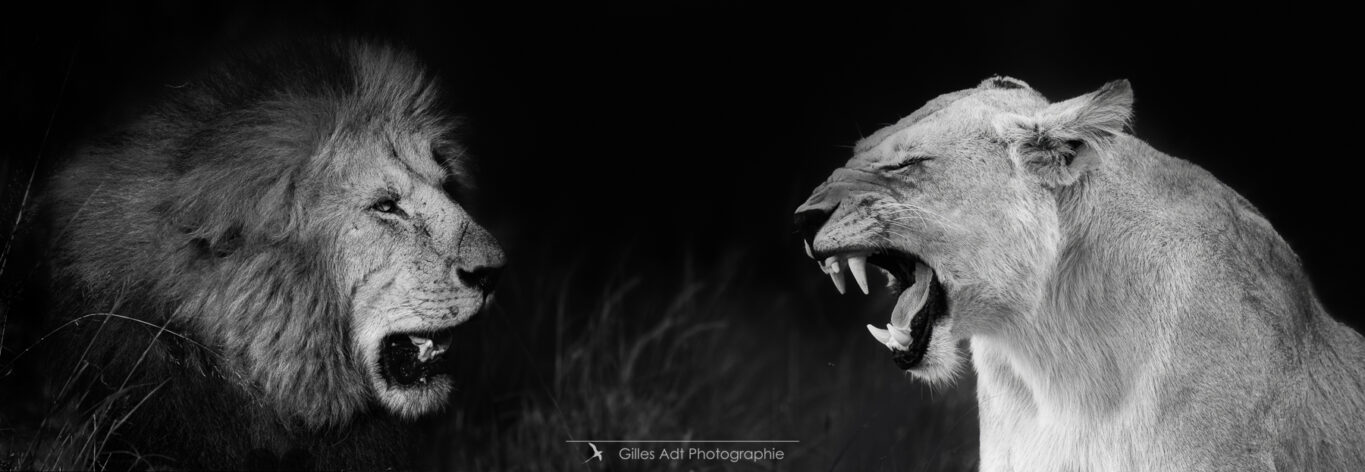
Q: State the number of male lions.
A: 1